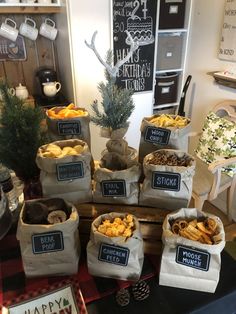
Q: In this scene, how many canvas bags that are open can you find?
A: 8